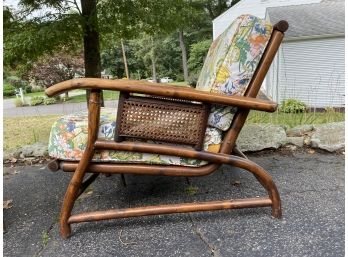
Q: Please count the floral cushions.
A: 2